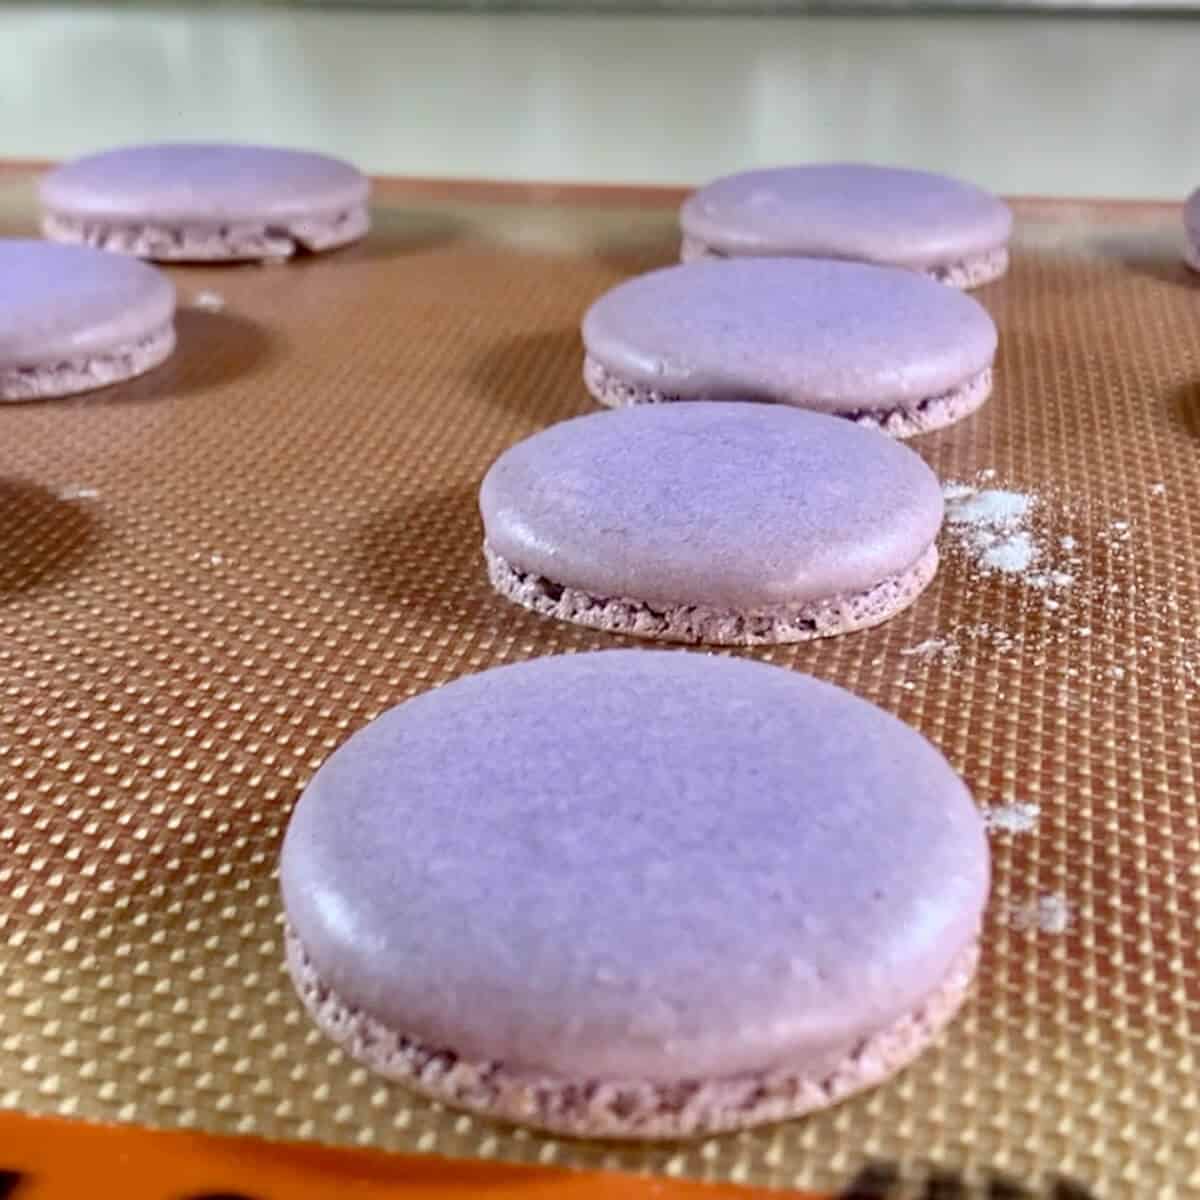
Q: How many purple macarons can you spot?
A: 7